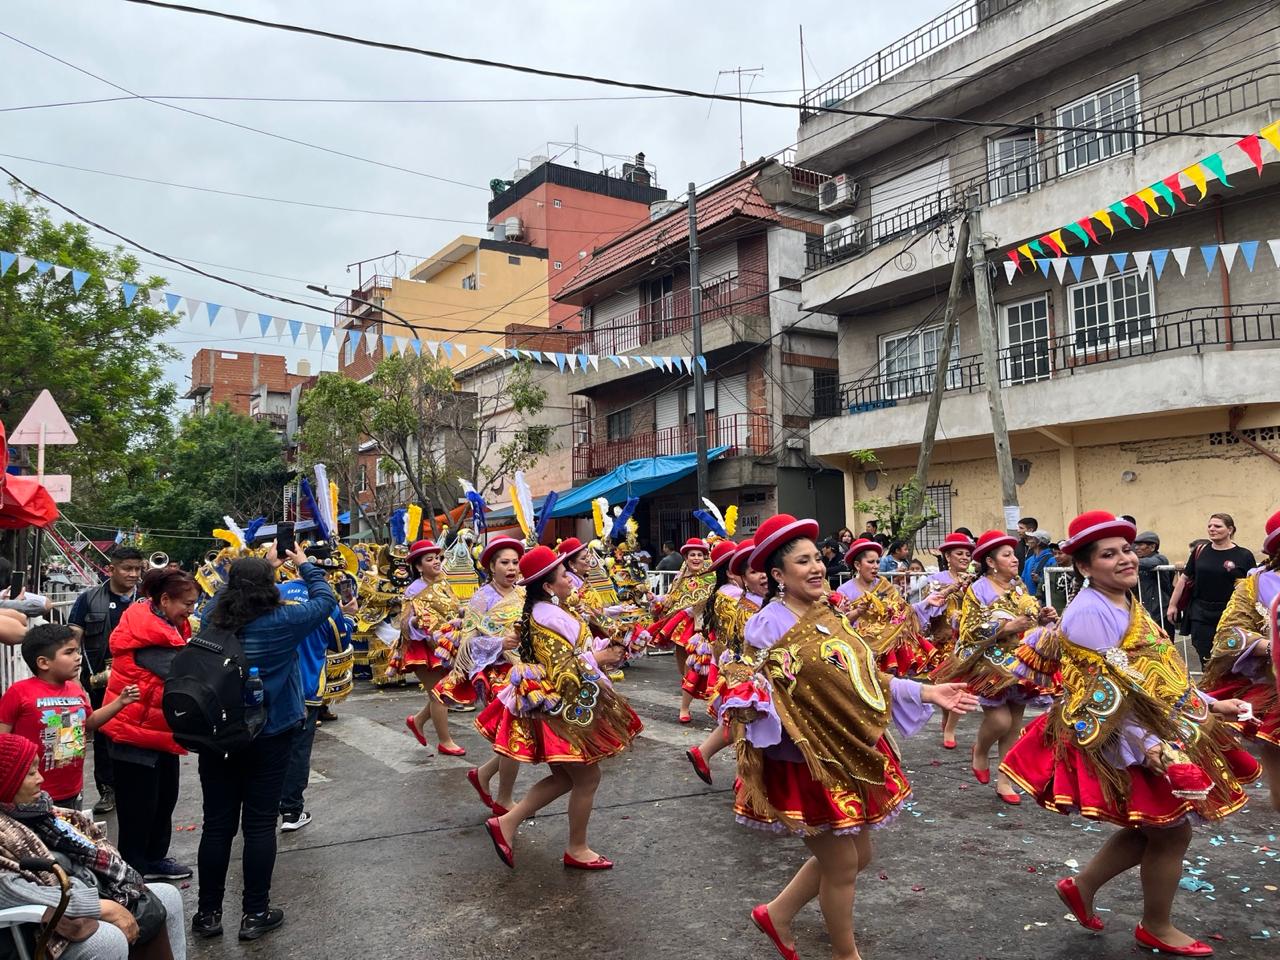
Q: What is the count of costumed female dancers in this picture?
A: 13